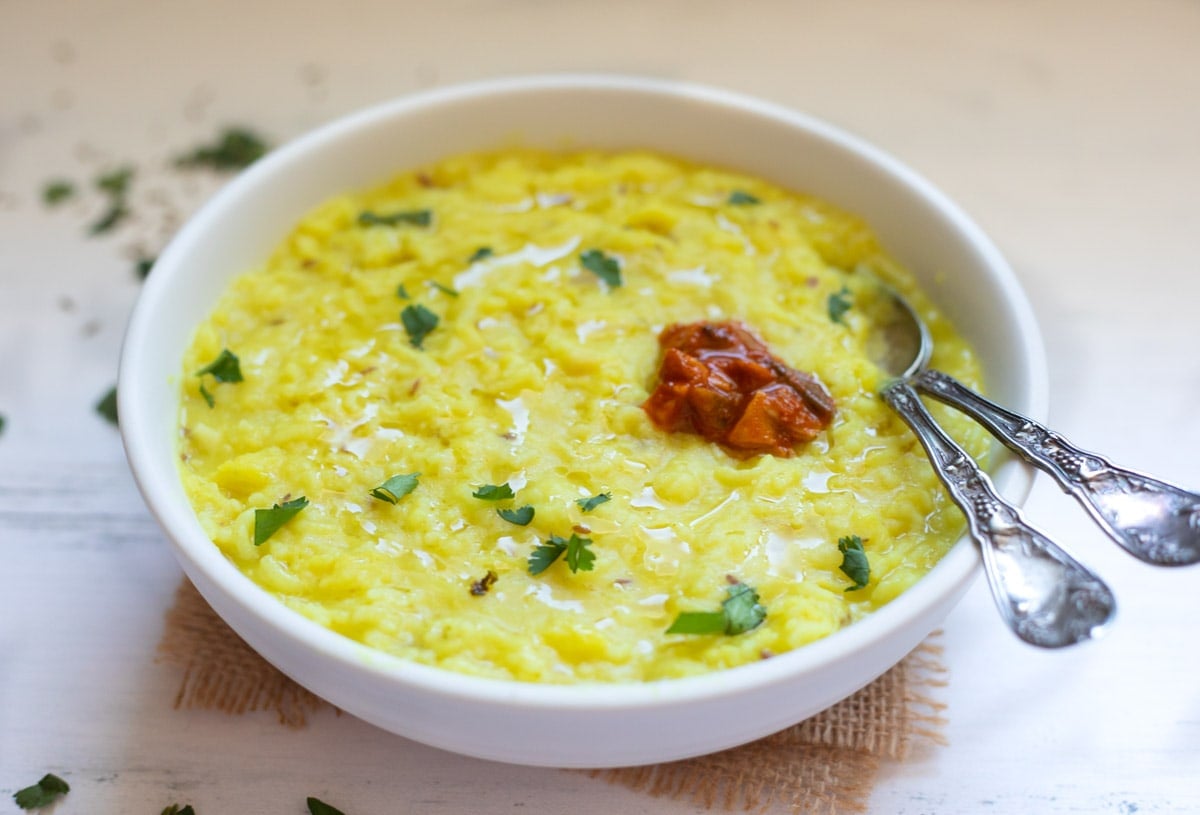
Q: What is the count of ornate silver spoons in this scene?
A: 2